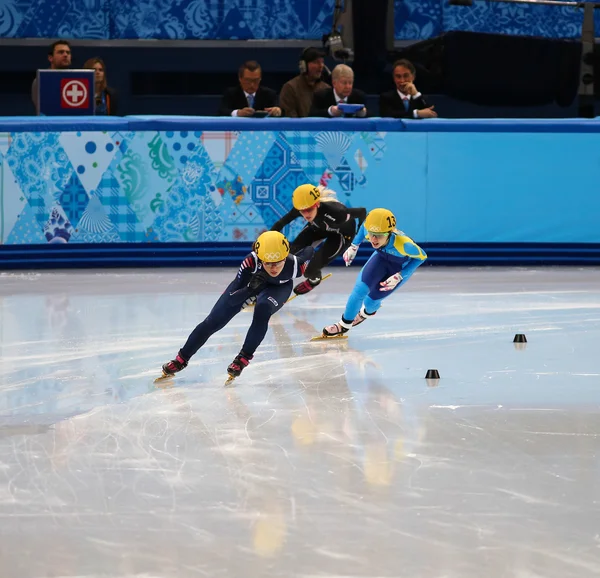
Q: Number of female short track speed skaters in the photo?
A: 3